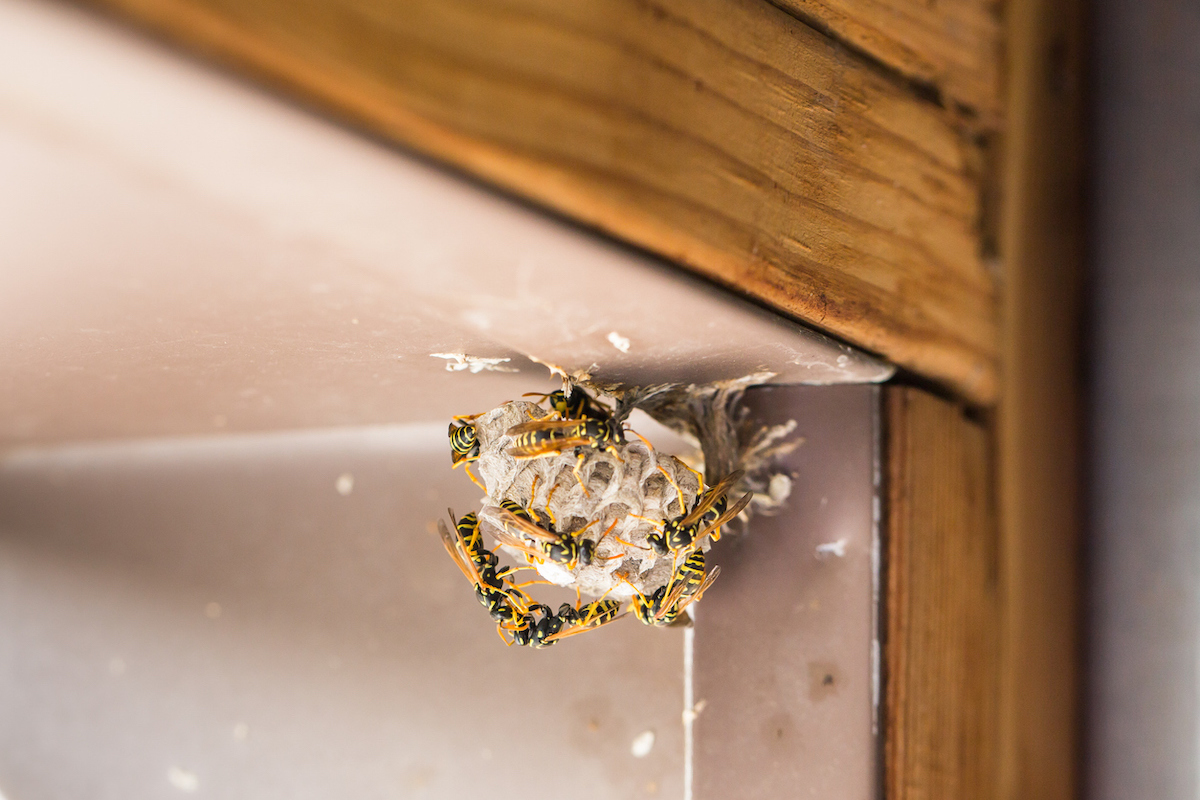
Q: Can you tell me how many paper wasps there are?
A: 8